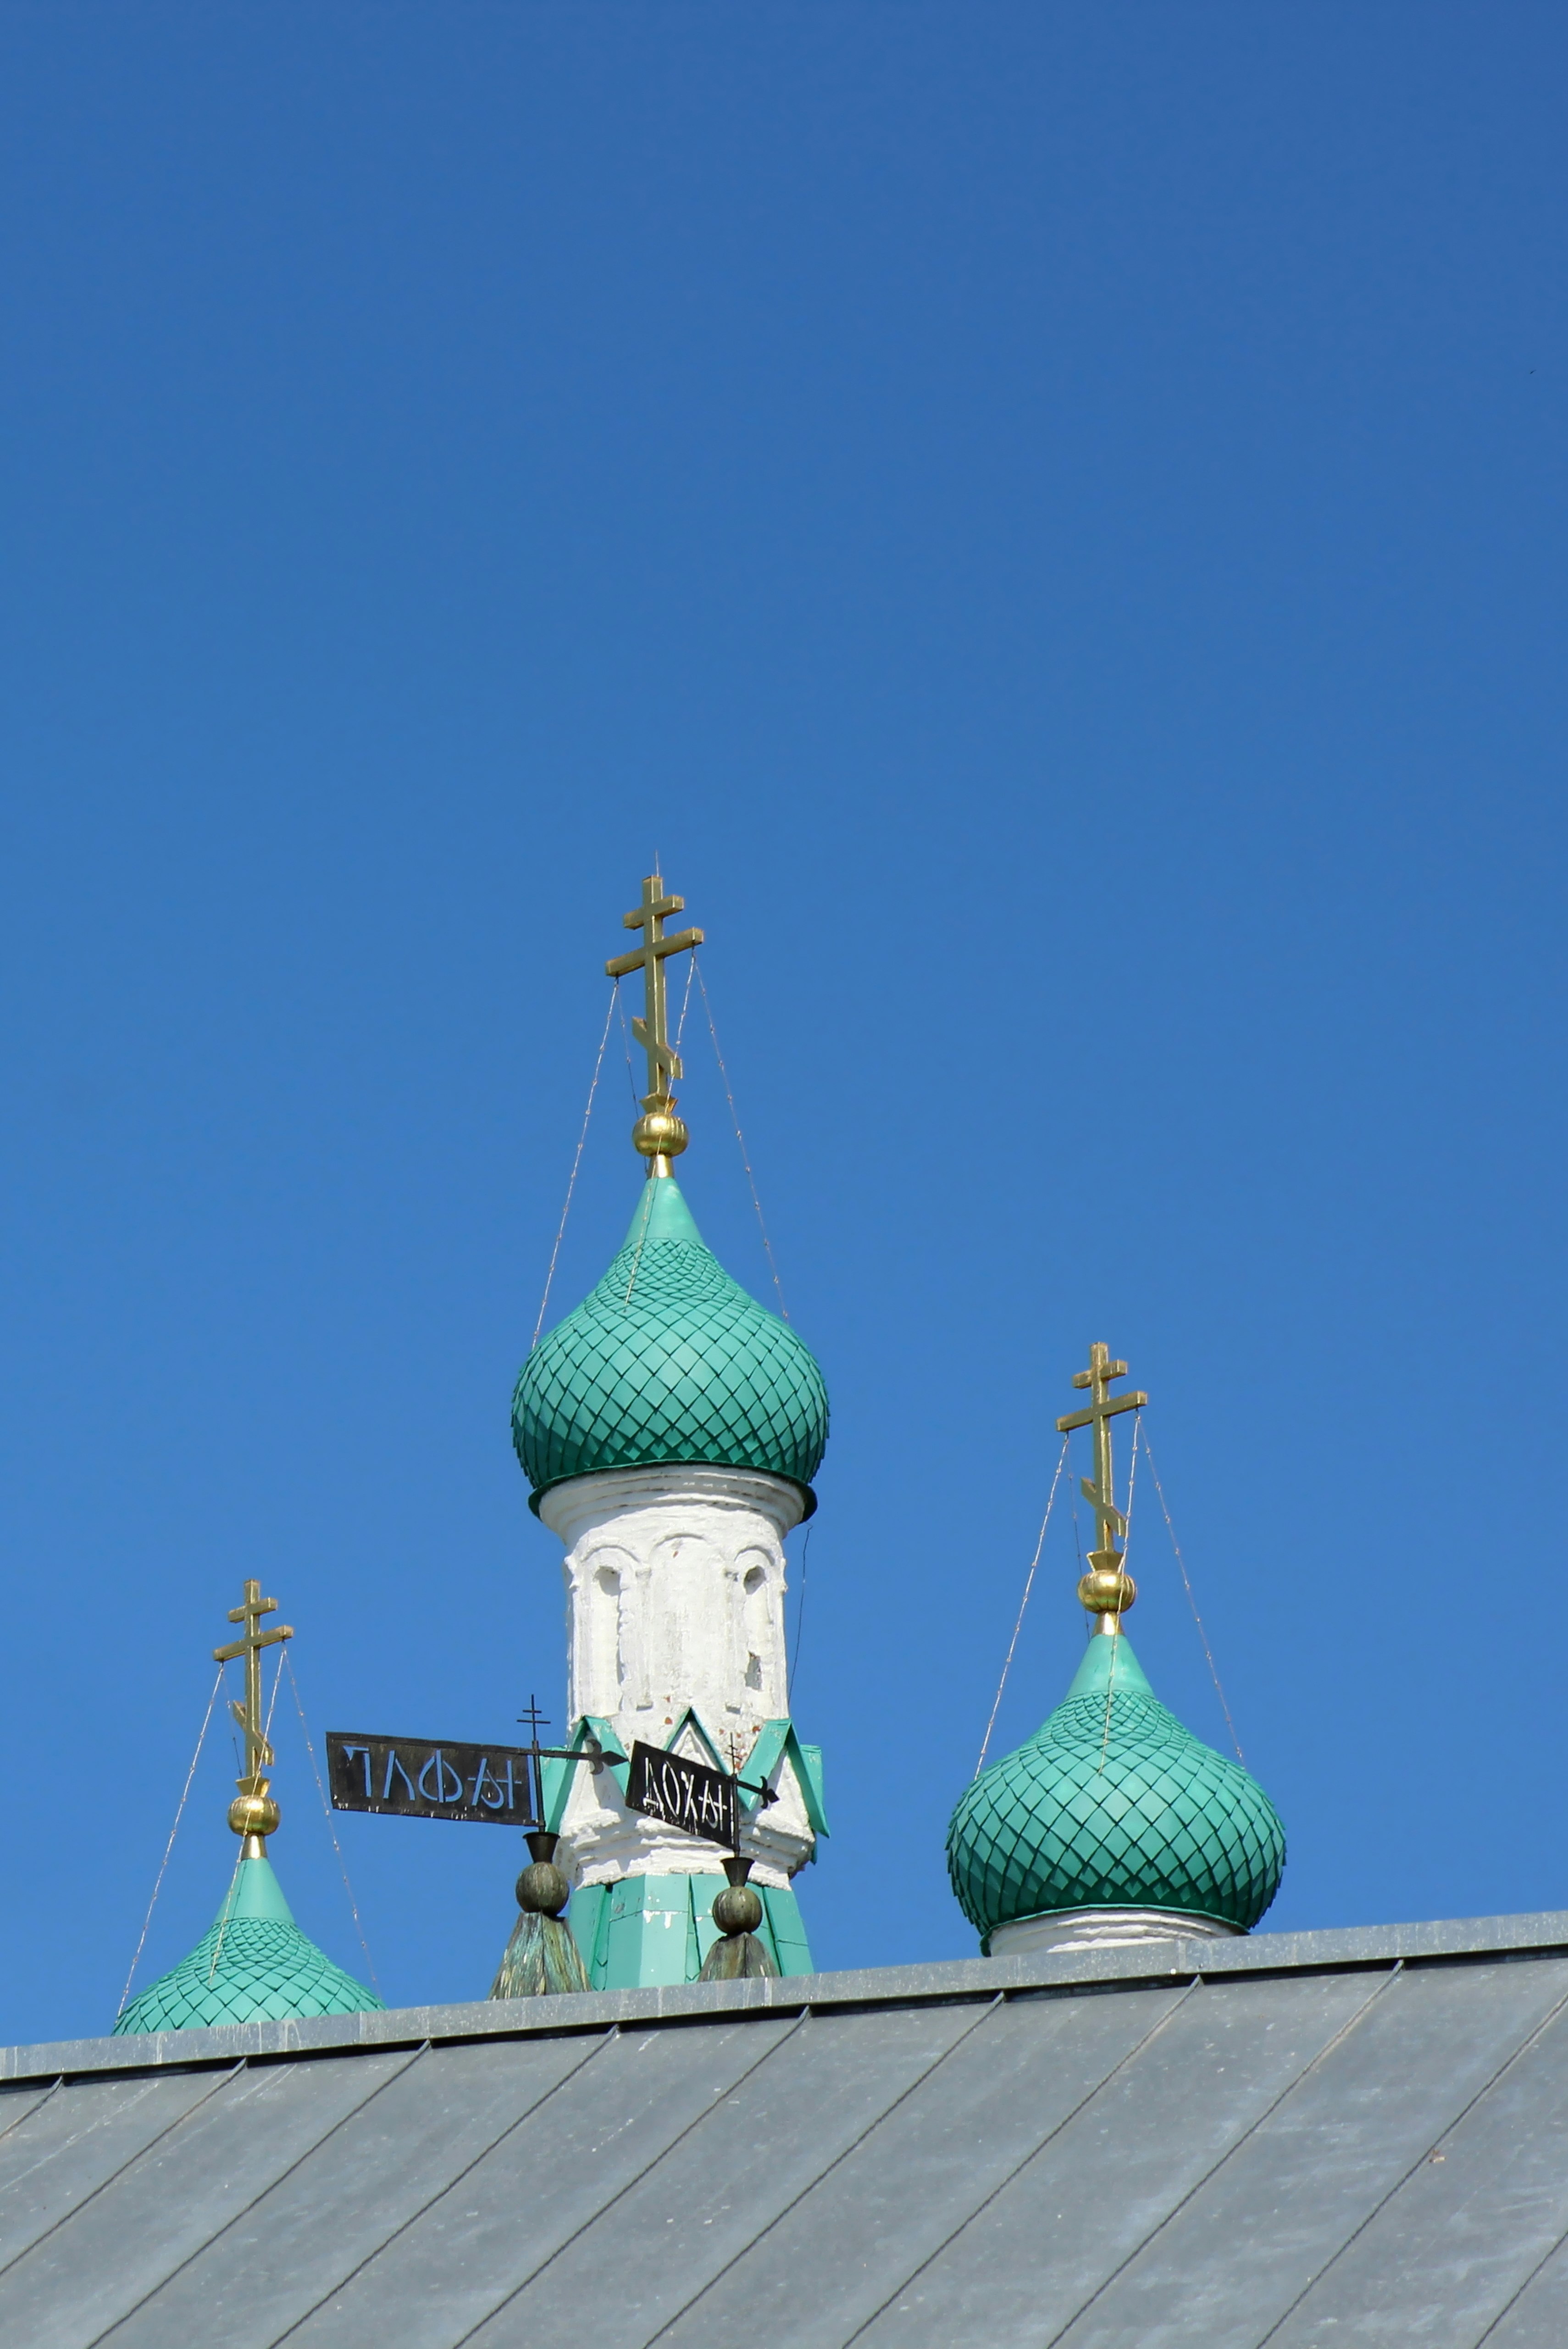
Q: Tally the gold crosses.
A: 3